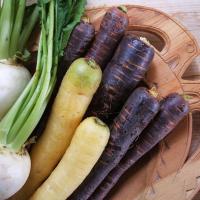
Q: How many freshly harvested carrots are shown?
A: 7